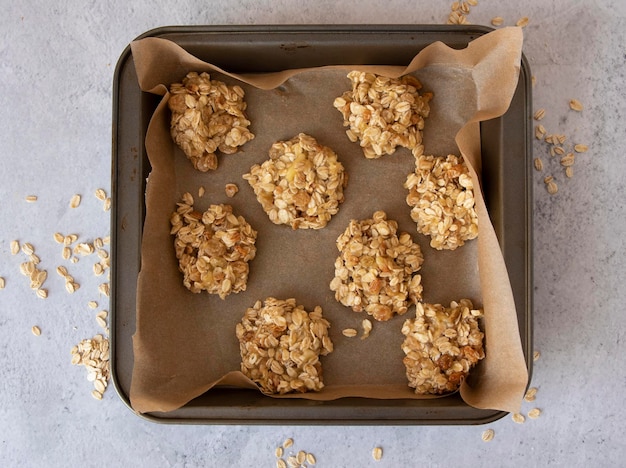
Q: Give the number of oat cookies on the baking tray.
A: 8